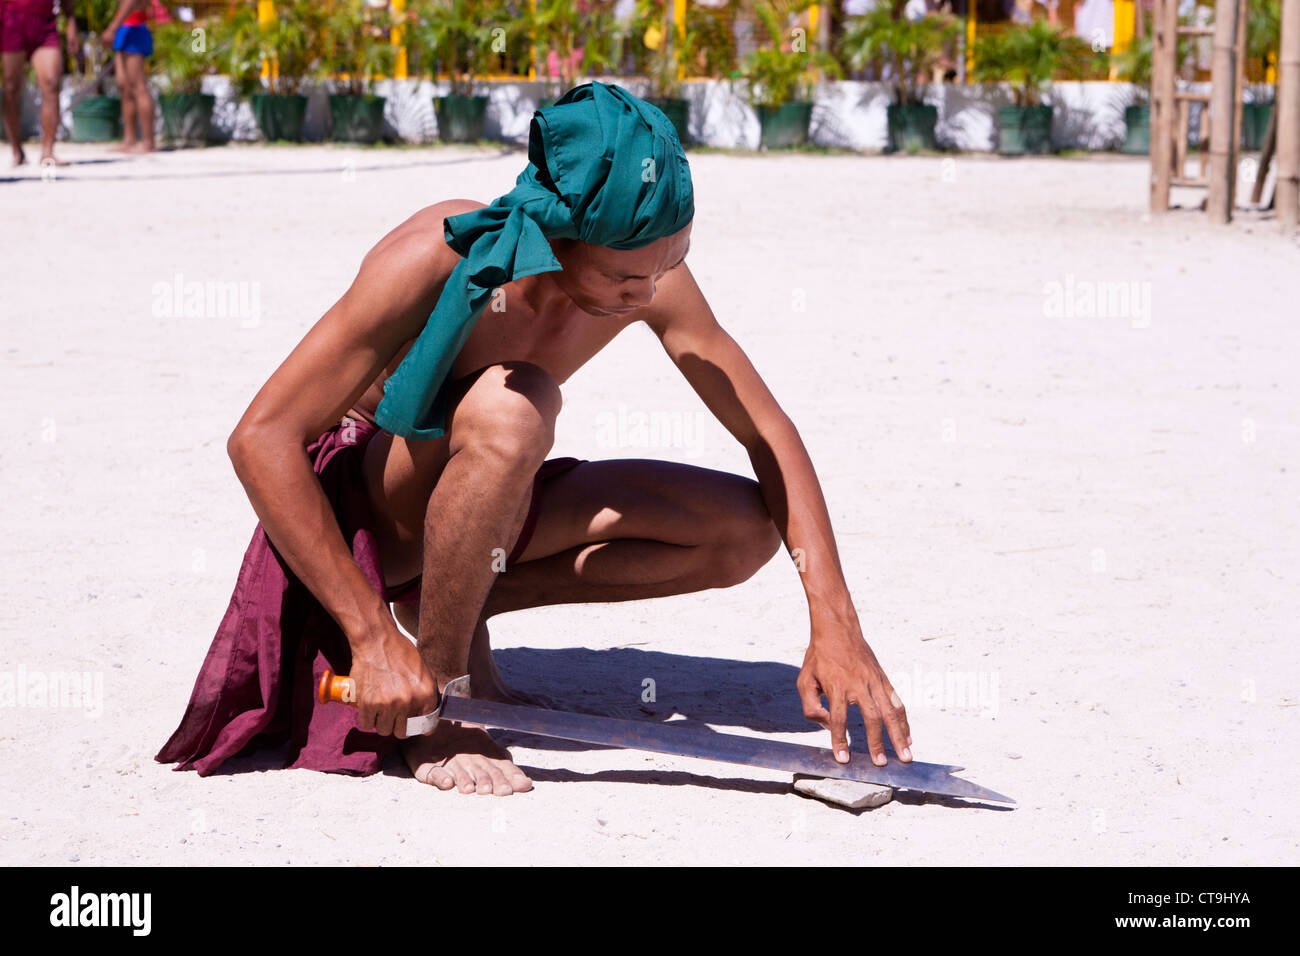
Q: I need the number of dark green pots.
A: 11